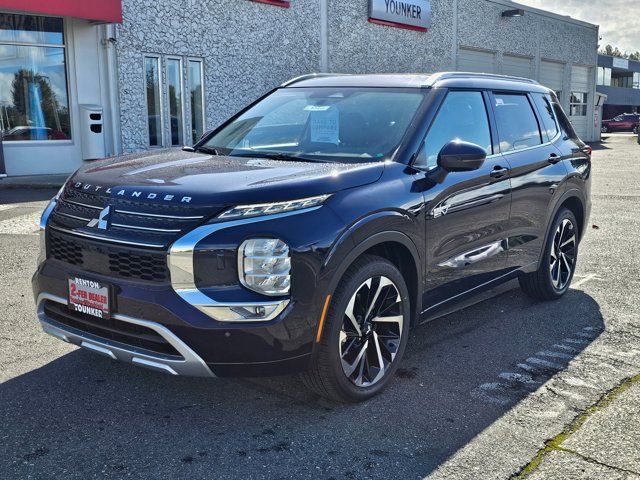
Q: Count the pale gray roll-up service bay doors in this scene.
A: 4